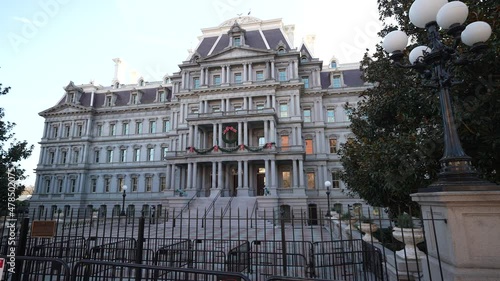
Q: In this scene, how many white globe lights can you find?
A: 7